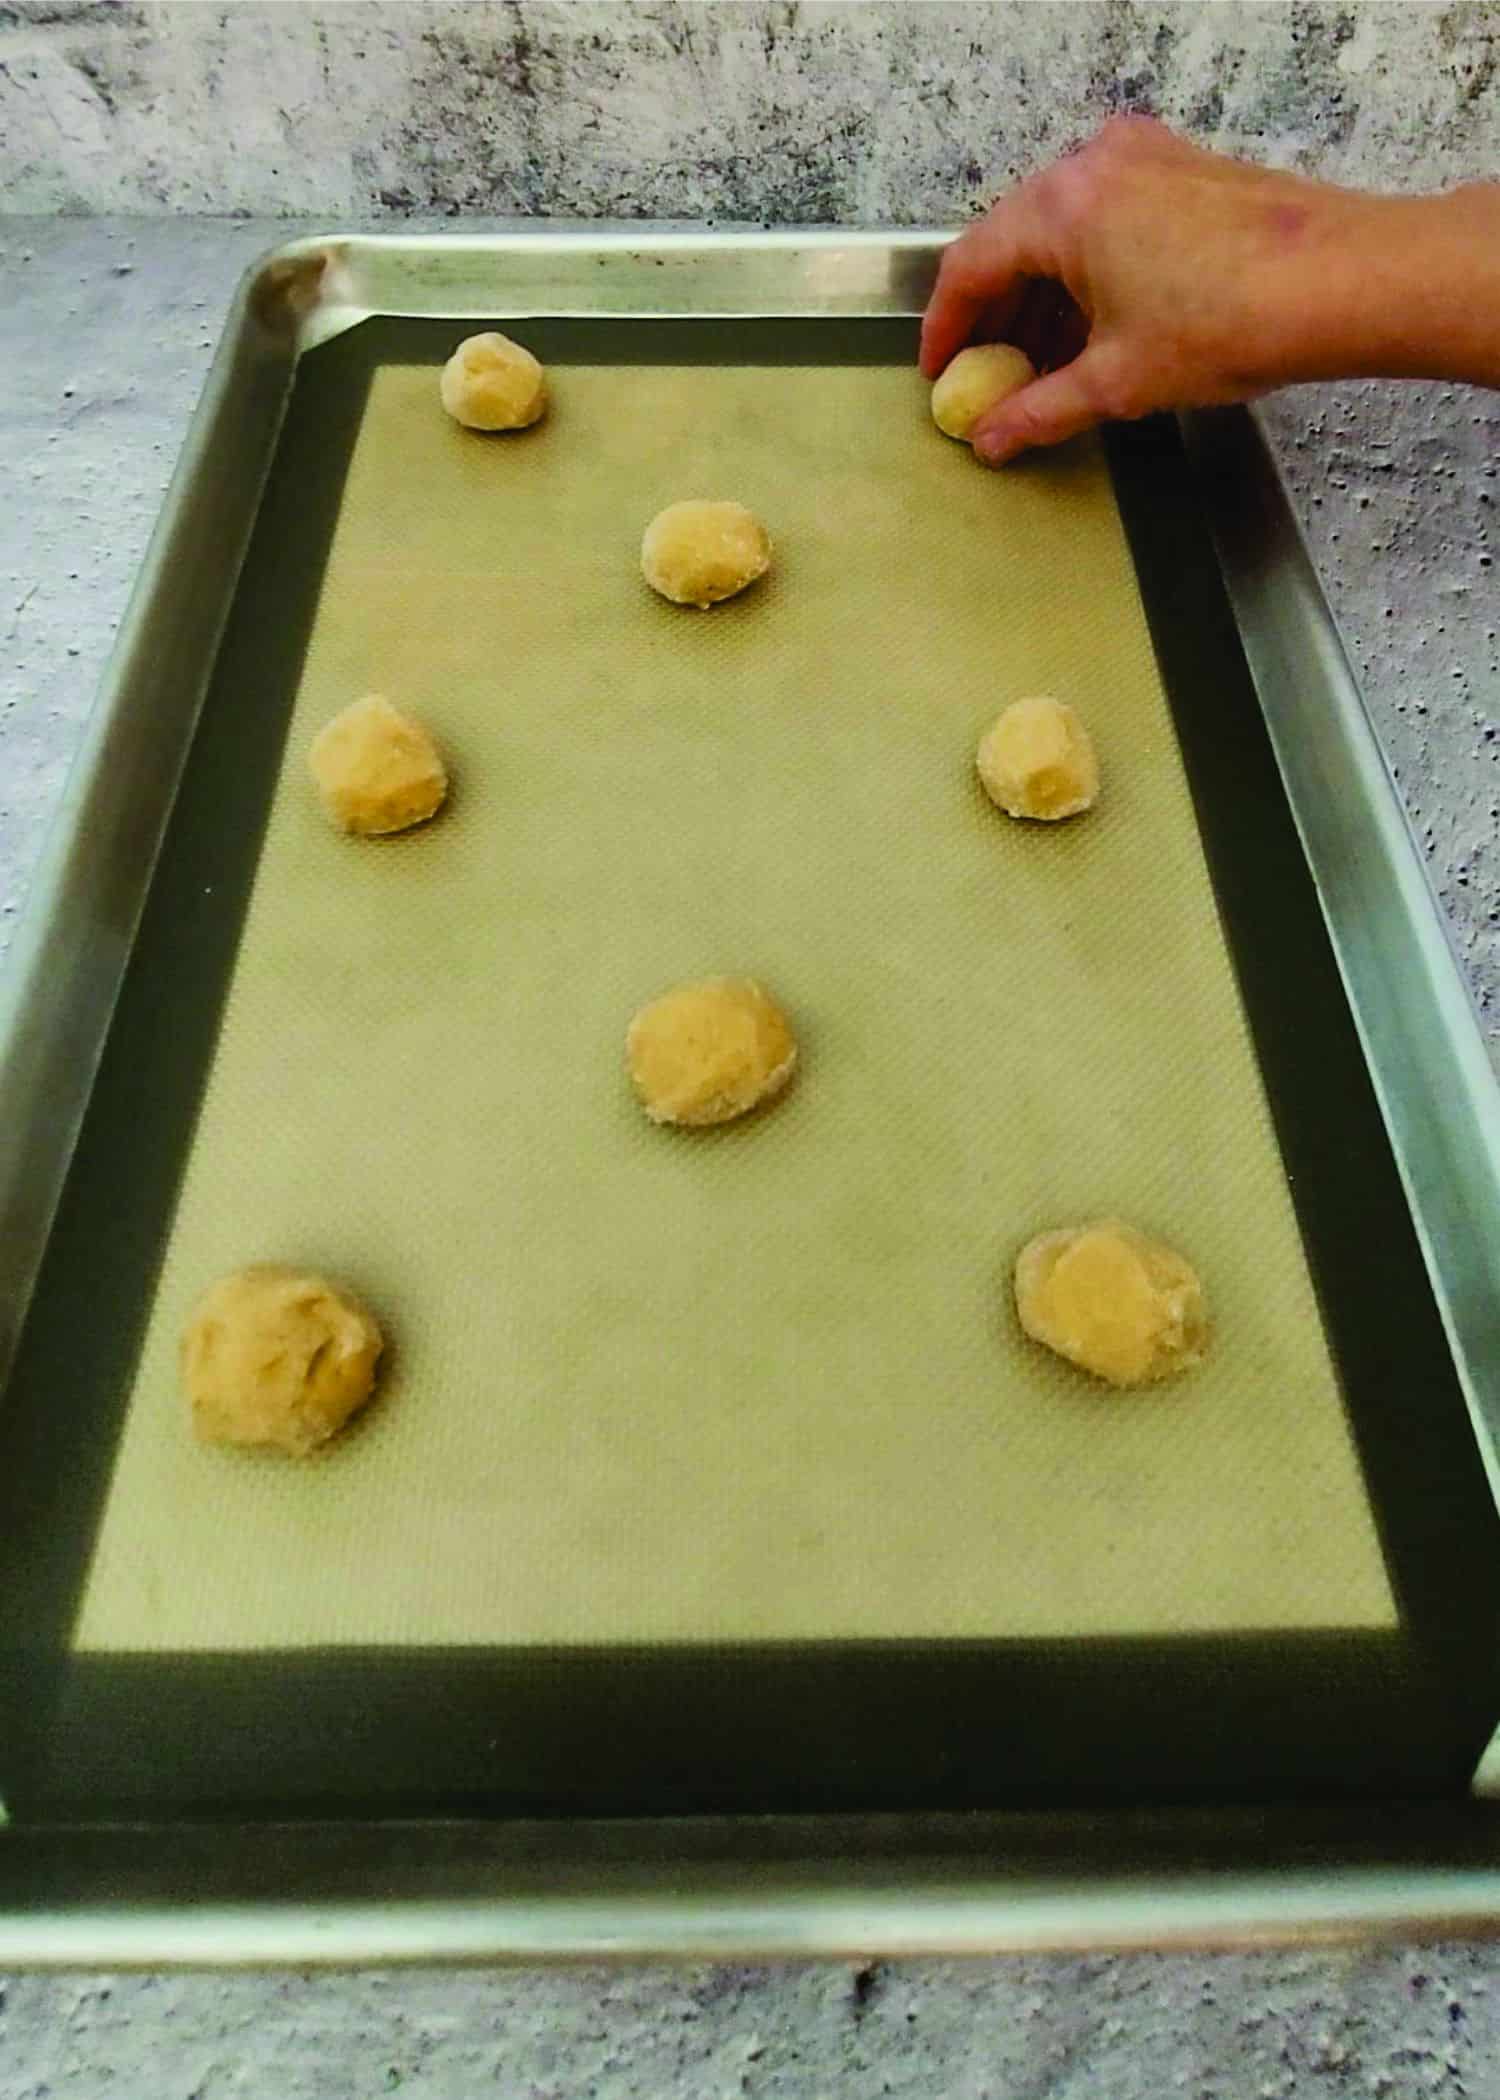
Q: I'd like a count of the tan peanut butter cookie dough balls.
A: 8